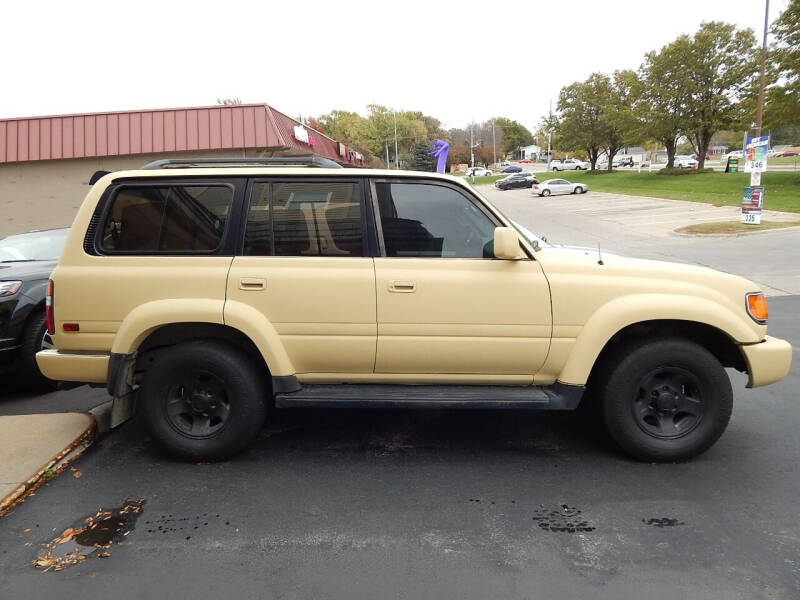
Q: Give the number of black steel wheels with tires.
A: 2